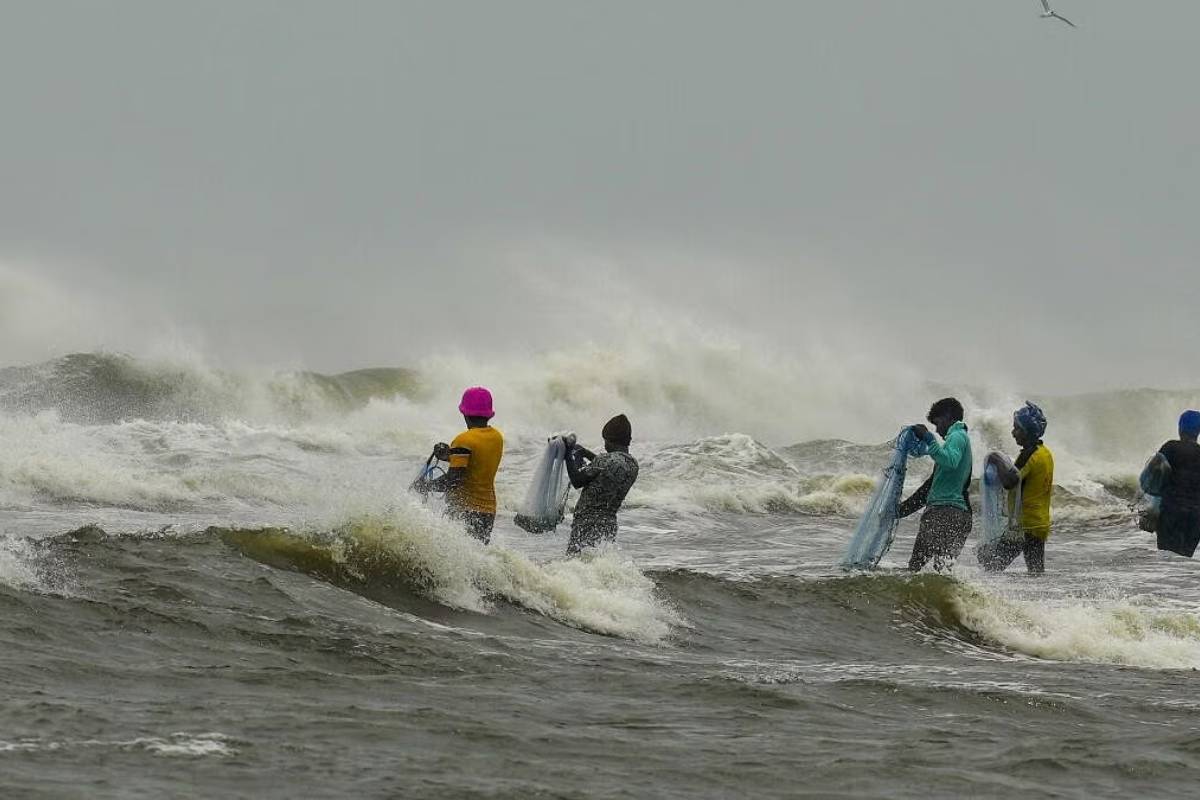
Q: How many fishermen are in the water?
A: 5